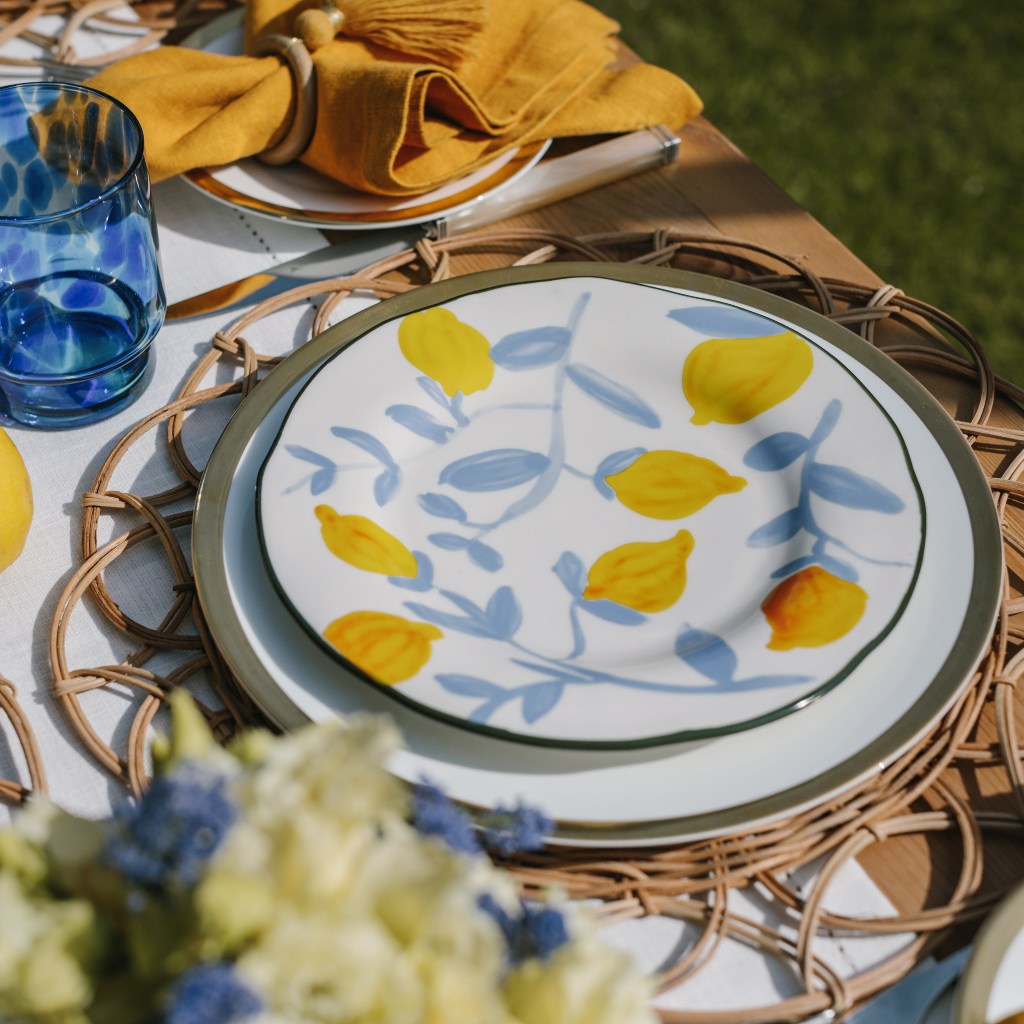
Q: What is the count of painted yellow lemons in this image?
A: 7